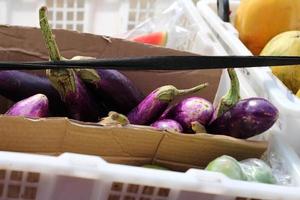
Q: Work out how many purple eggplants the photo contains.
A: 8